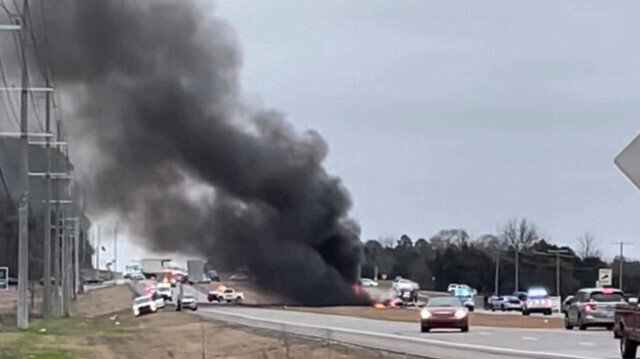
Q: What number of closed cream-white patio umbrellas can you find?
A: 0